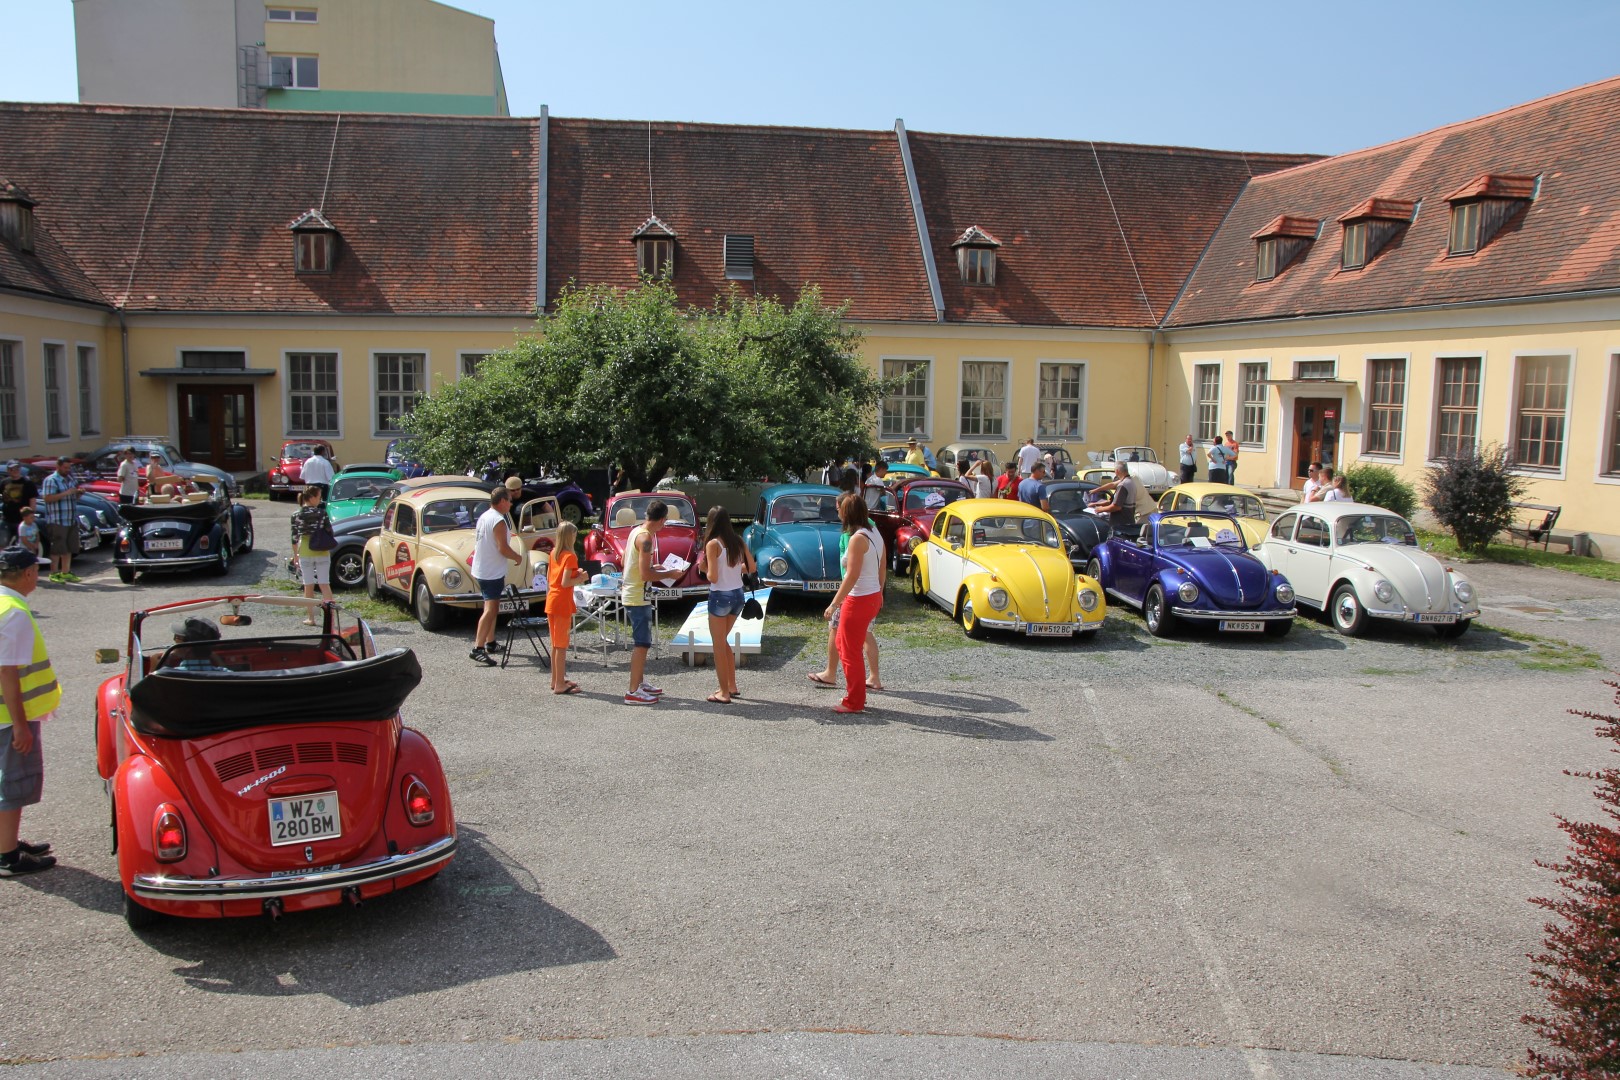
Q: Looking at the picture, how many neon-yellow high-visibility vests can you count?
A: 1